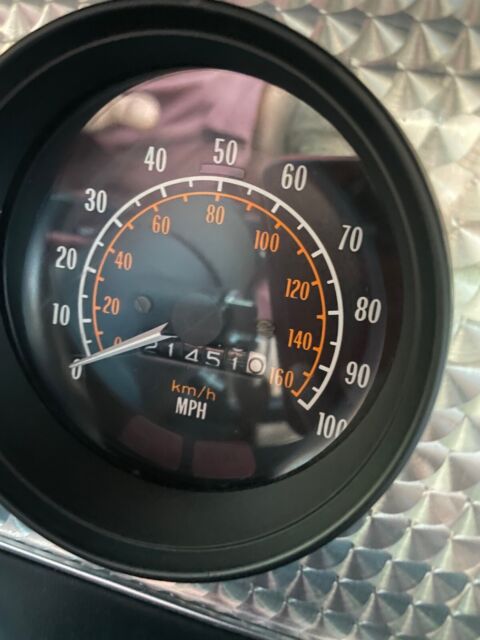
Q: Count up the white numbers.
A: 11